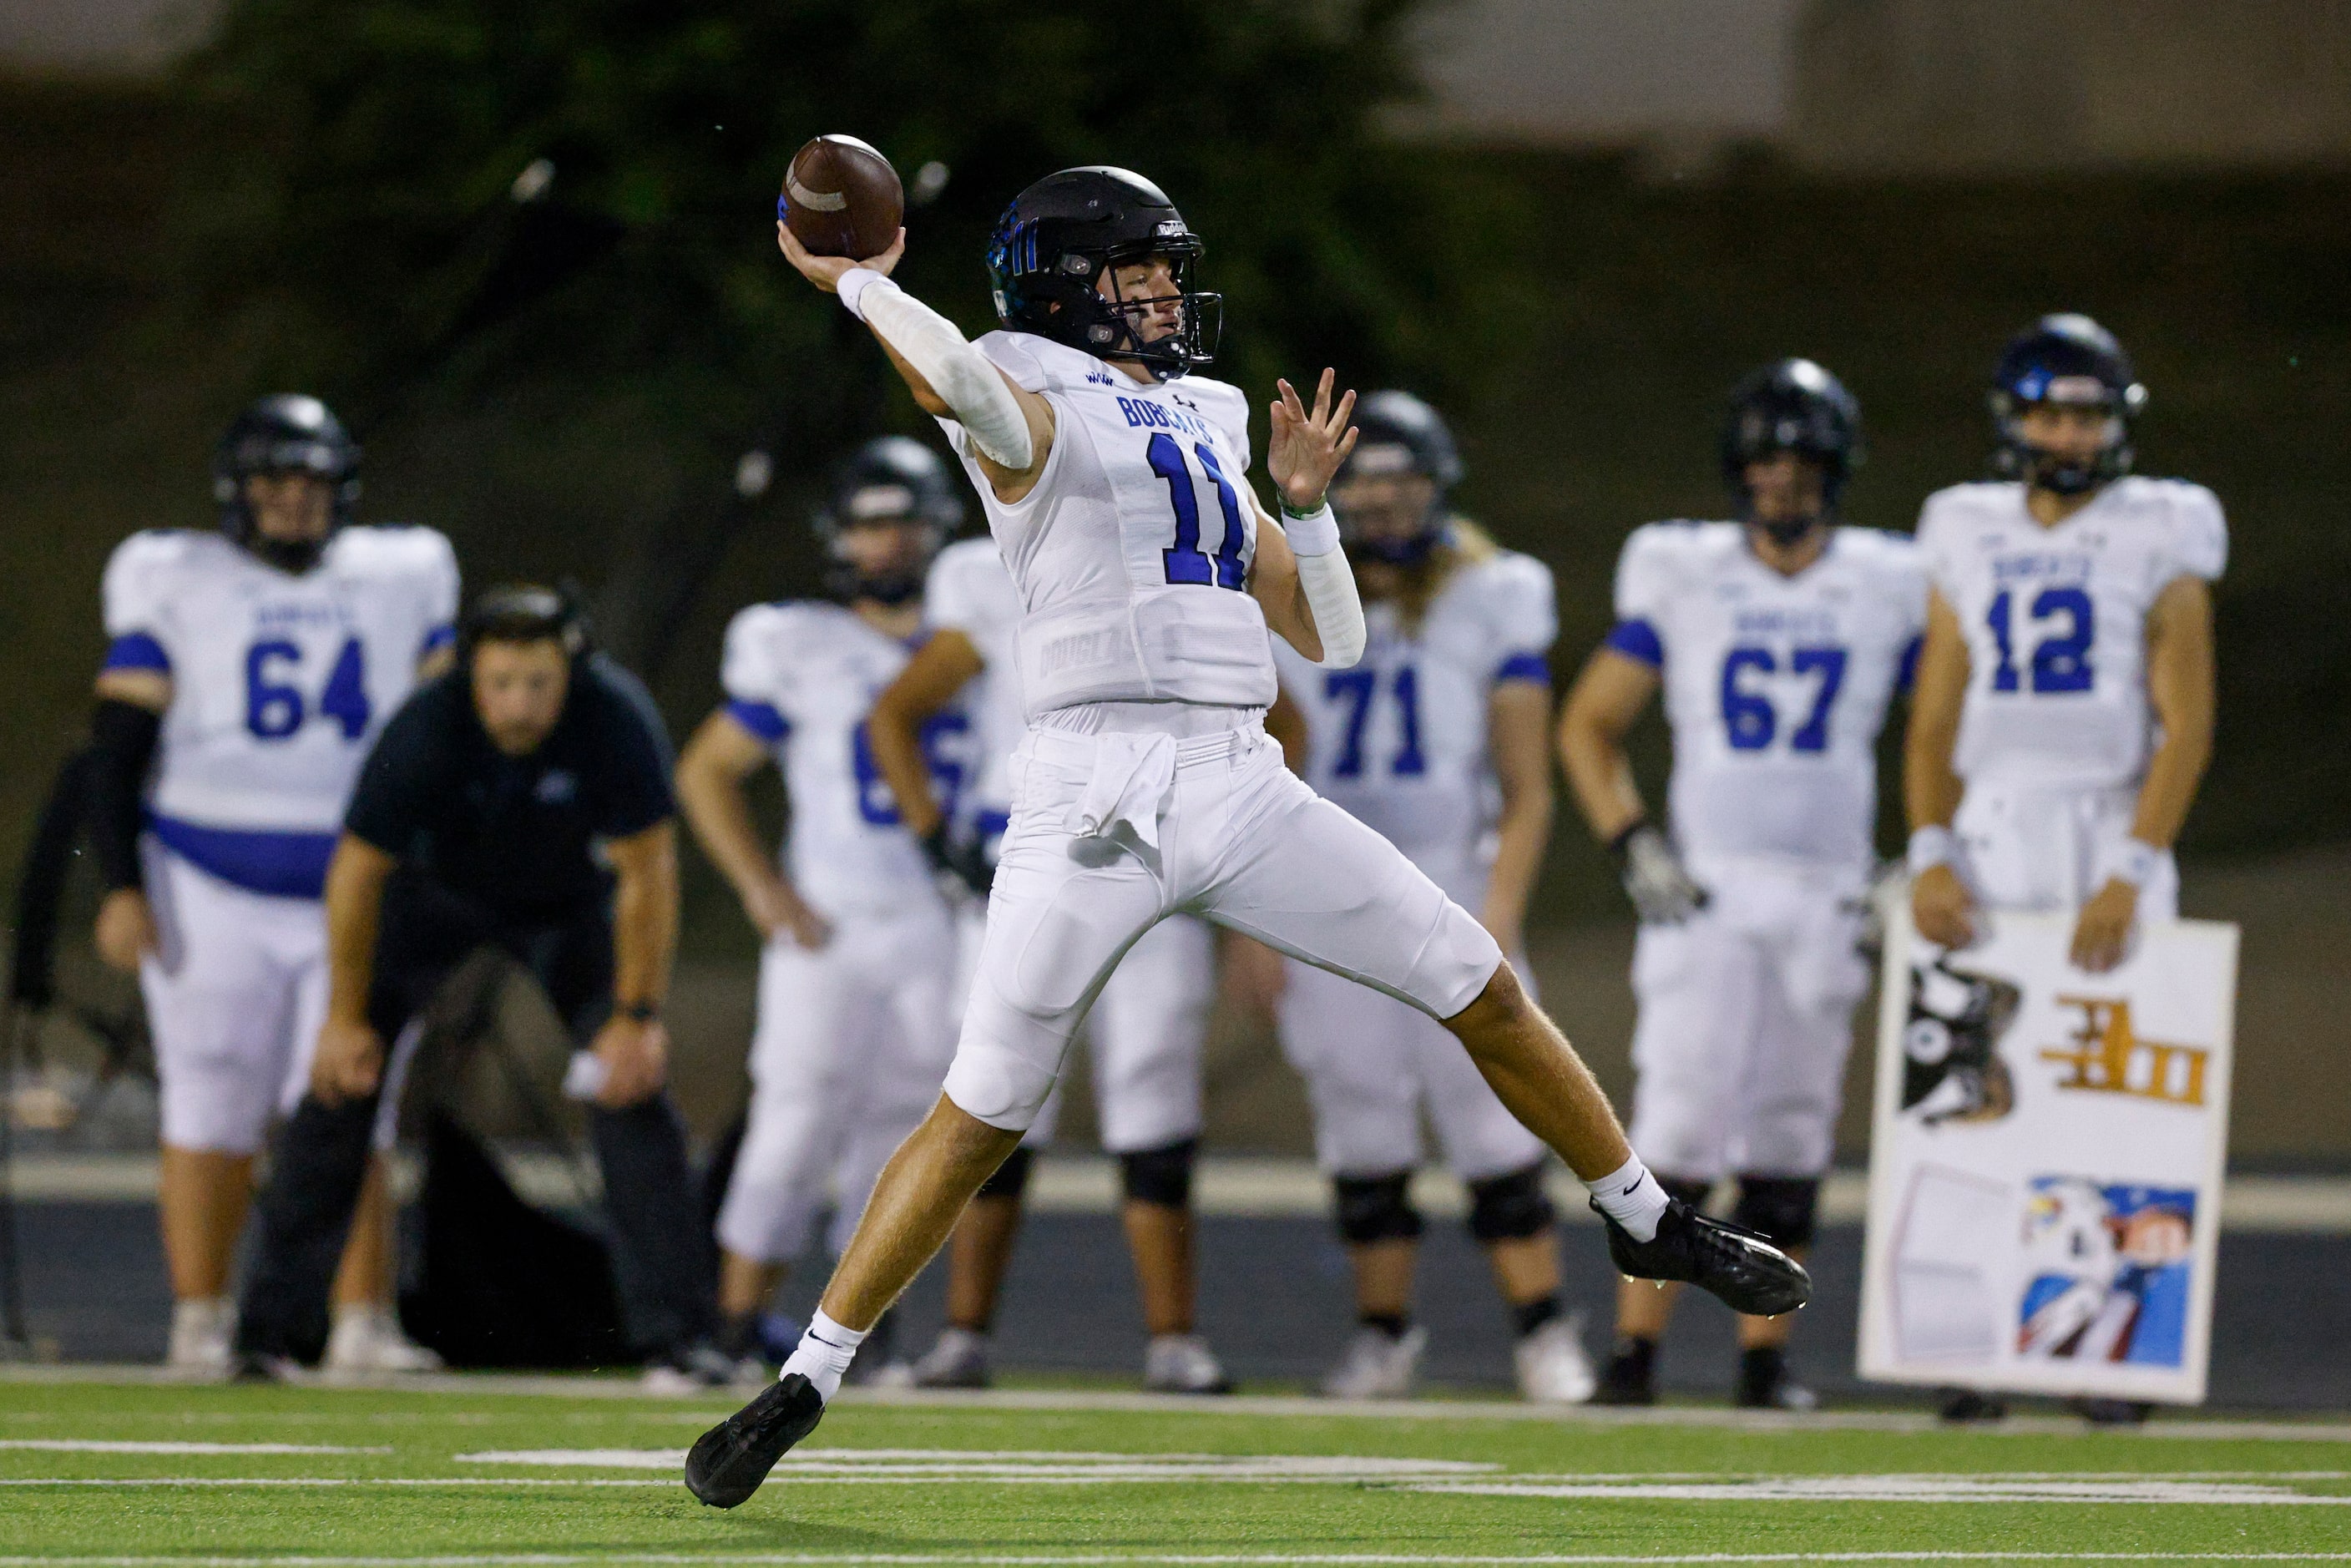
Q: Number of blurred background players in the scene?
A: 6